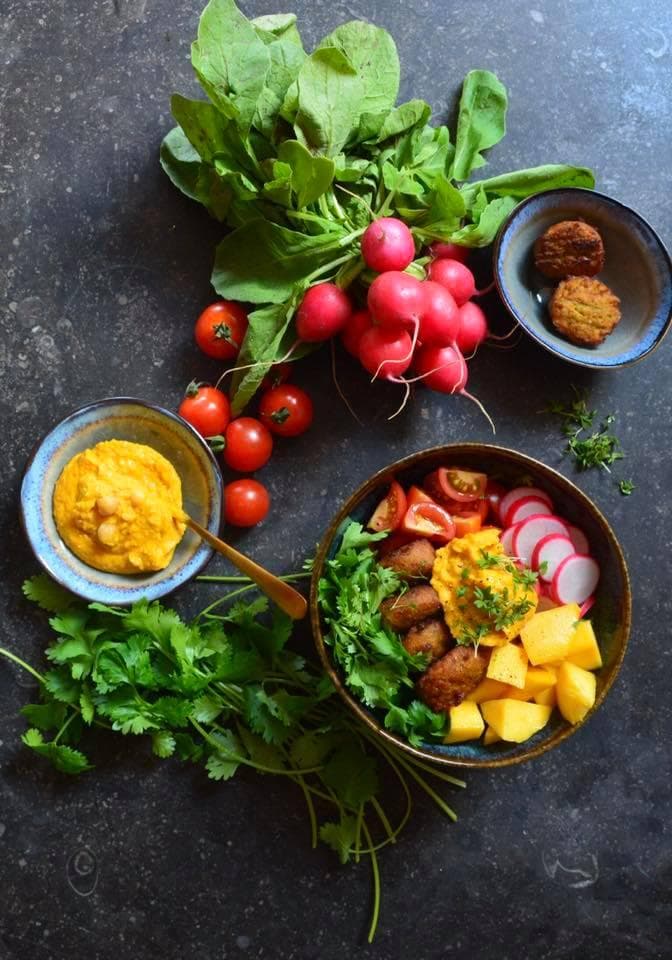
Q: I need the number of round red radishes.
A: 10